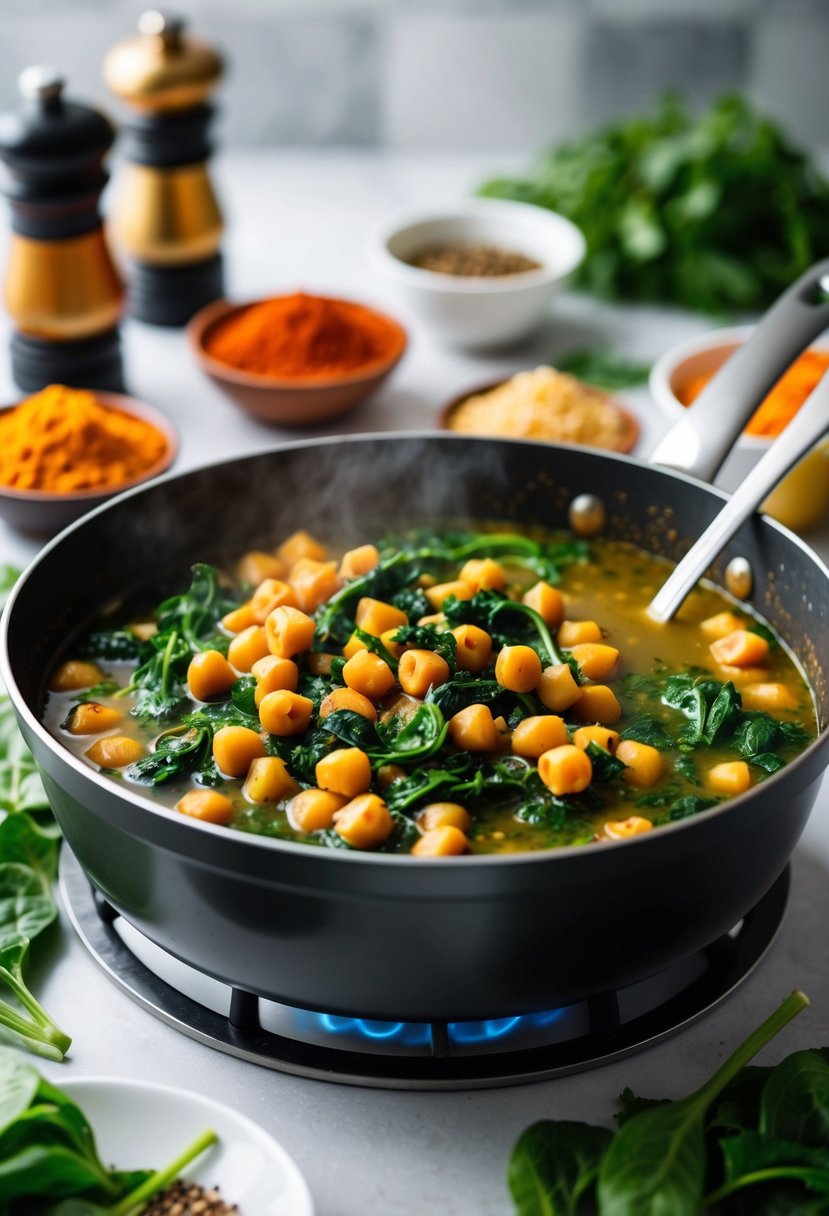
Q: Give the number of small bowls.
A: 5